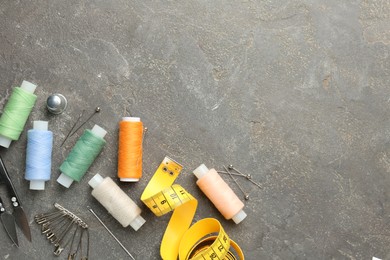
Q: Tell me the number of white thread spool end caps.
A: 12